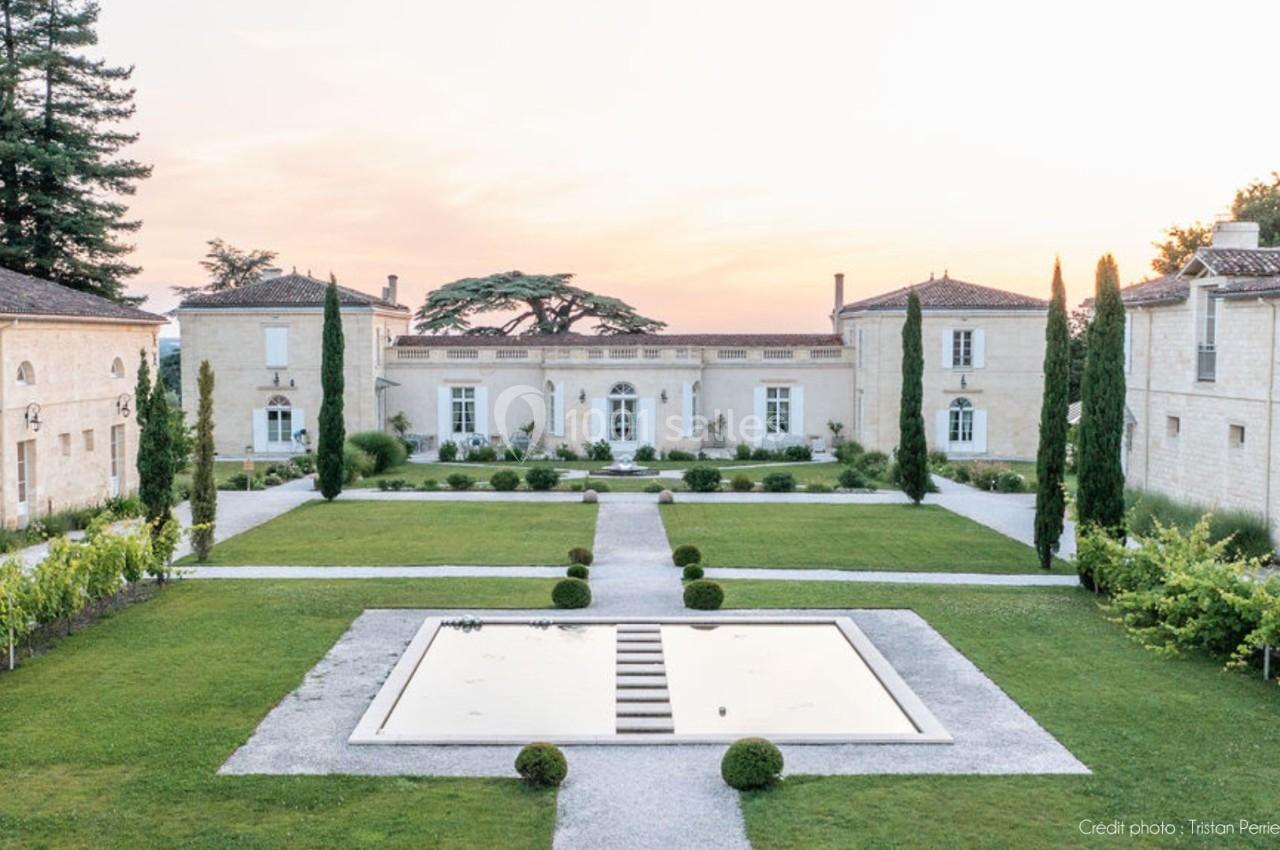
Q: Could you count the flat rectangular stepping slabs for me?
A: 9